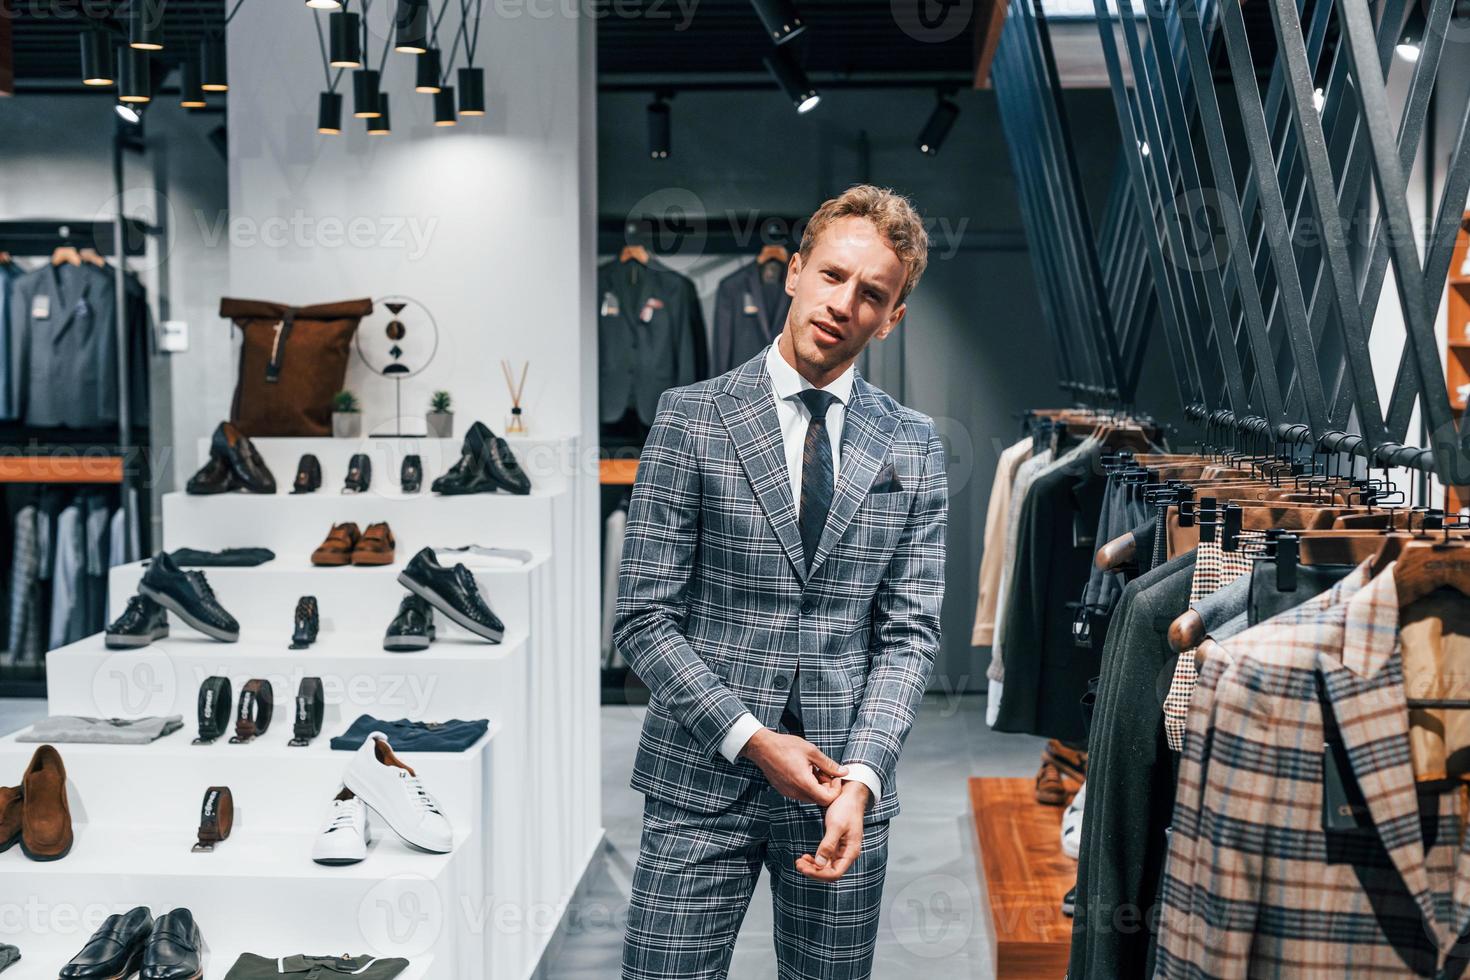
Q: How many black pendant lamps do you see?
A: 14